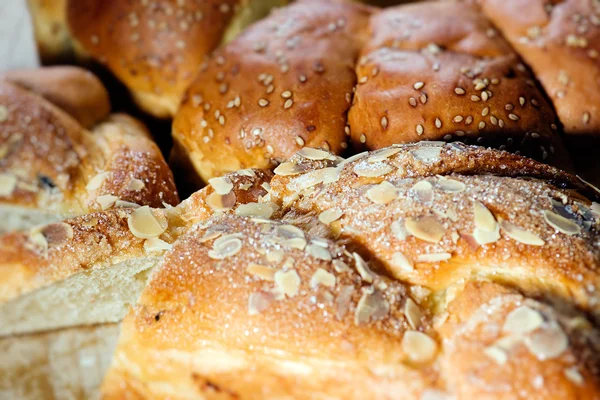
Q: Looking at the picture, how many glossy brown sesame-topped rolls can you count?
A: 4